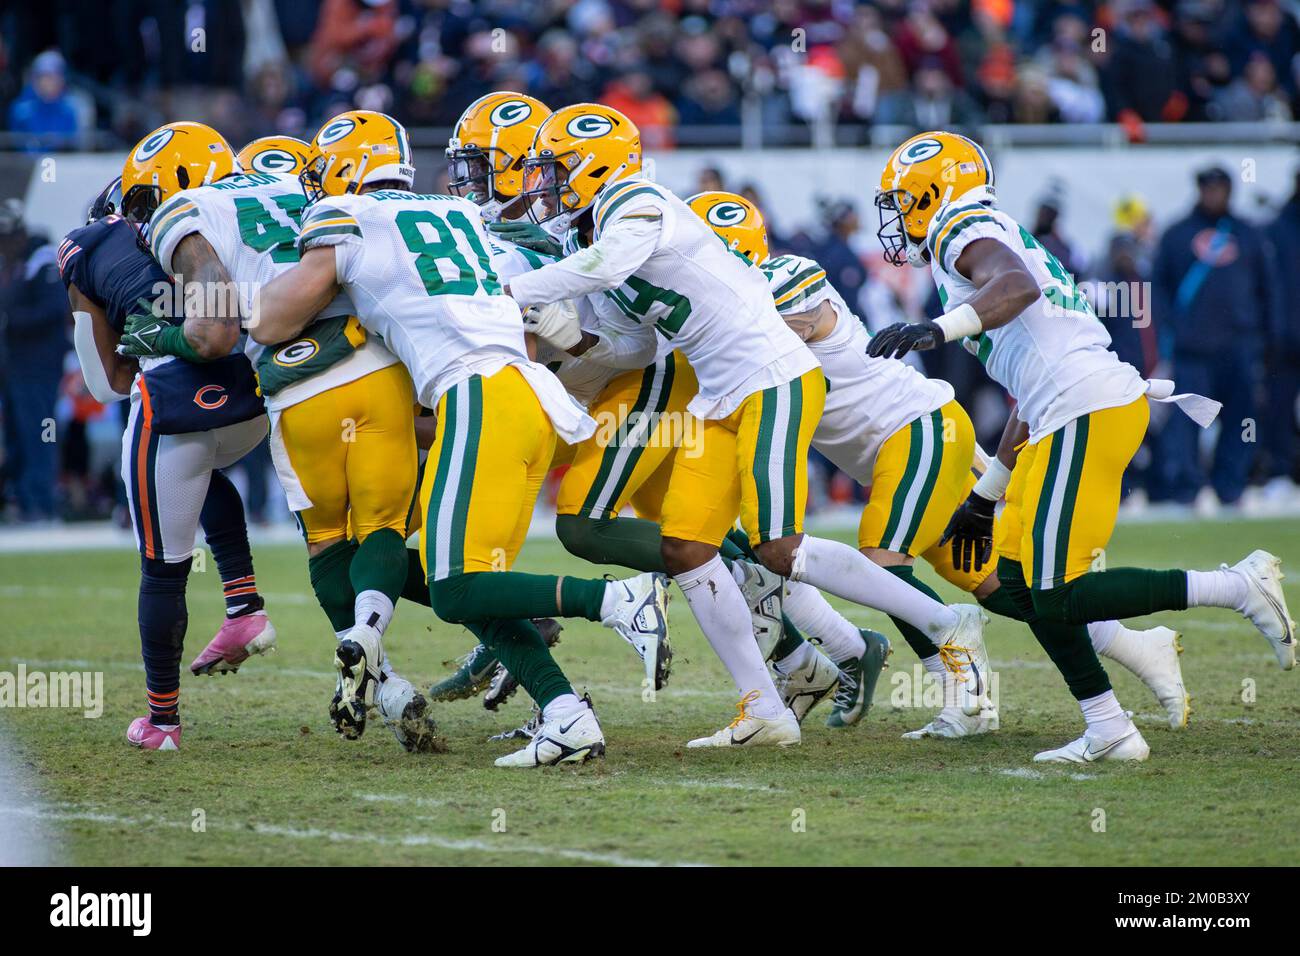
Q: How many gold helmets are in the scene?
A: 7